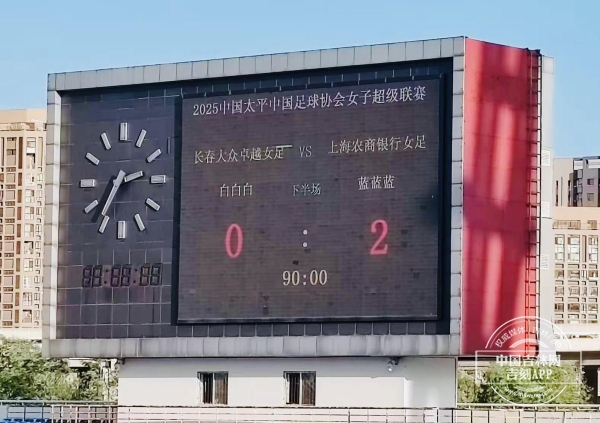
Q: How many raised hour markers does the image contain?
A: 12